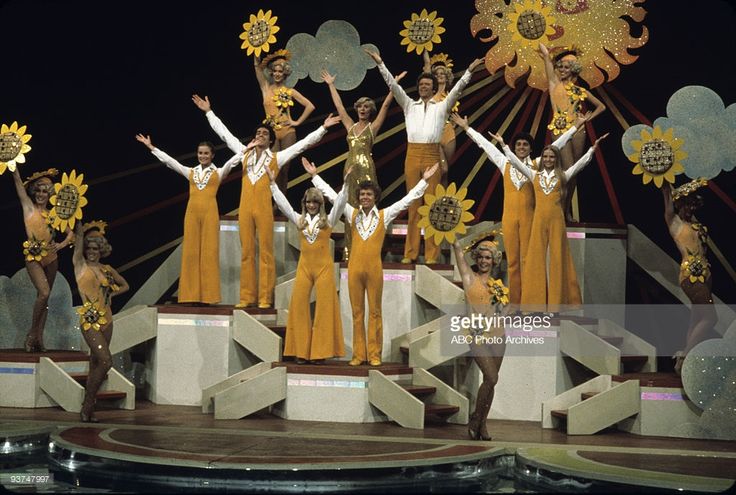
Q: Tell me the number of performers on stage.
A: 15